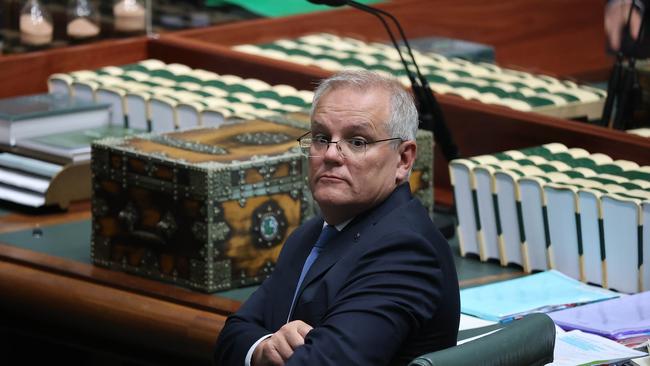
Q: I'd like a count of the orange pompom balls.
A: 0